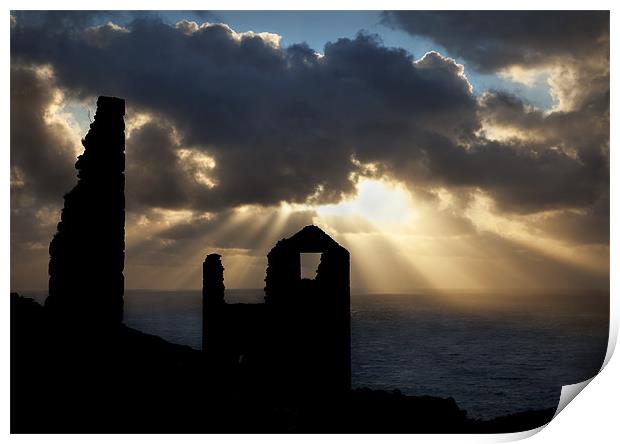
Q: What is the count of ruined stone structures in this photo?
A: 2